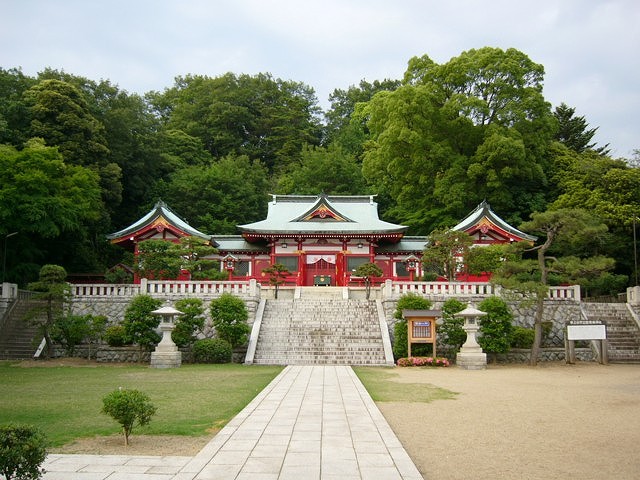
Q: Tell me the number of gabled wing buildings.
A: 2